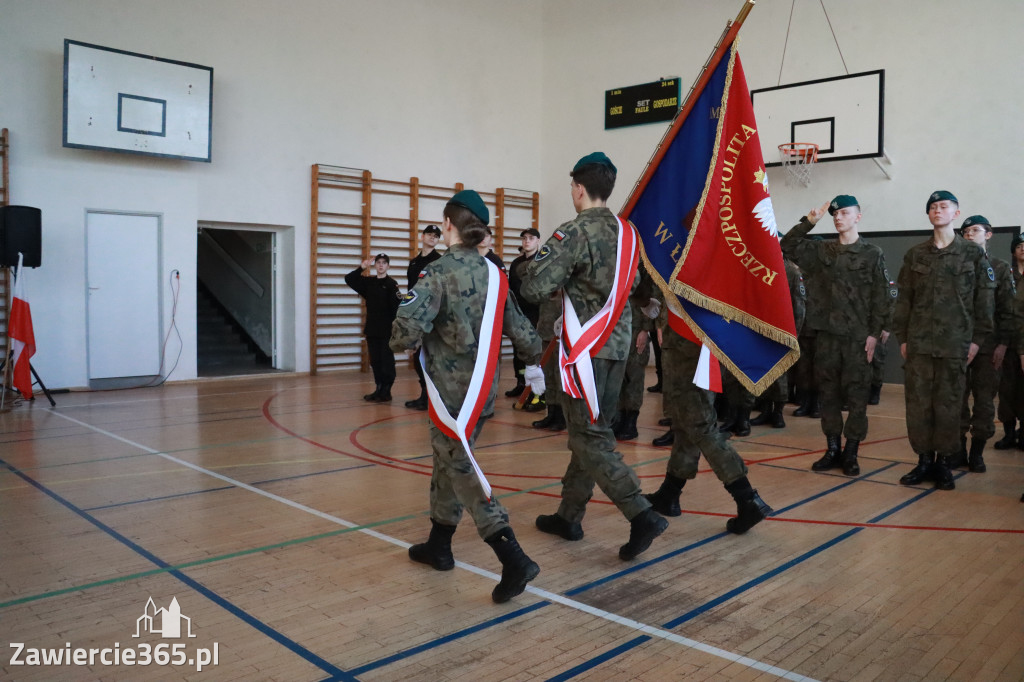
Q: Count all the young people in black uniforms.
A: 4